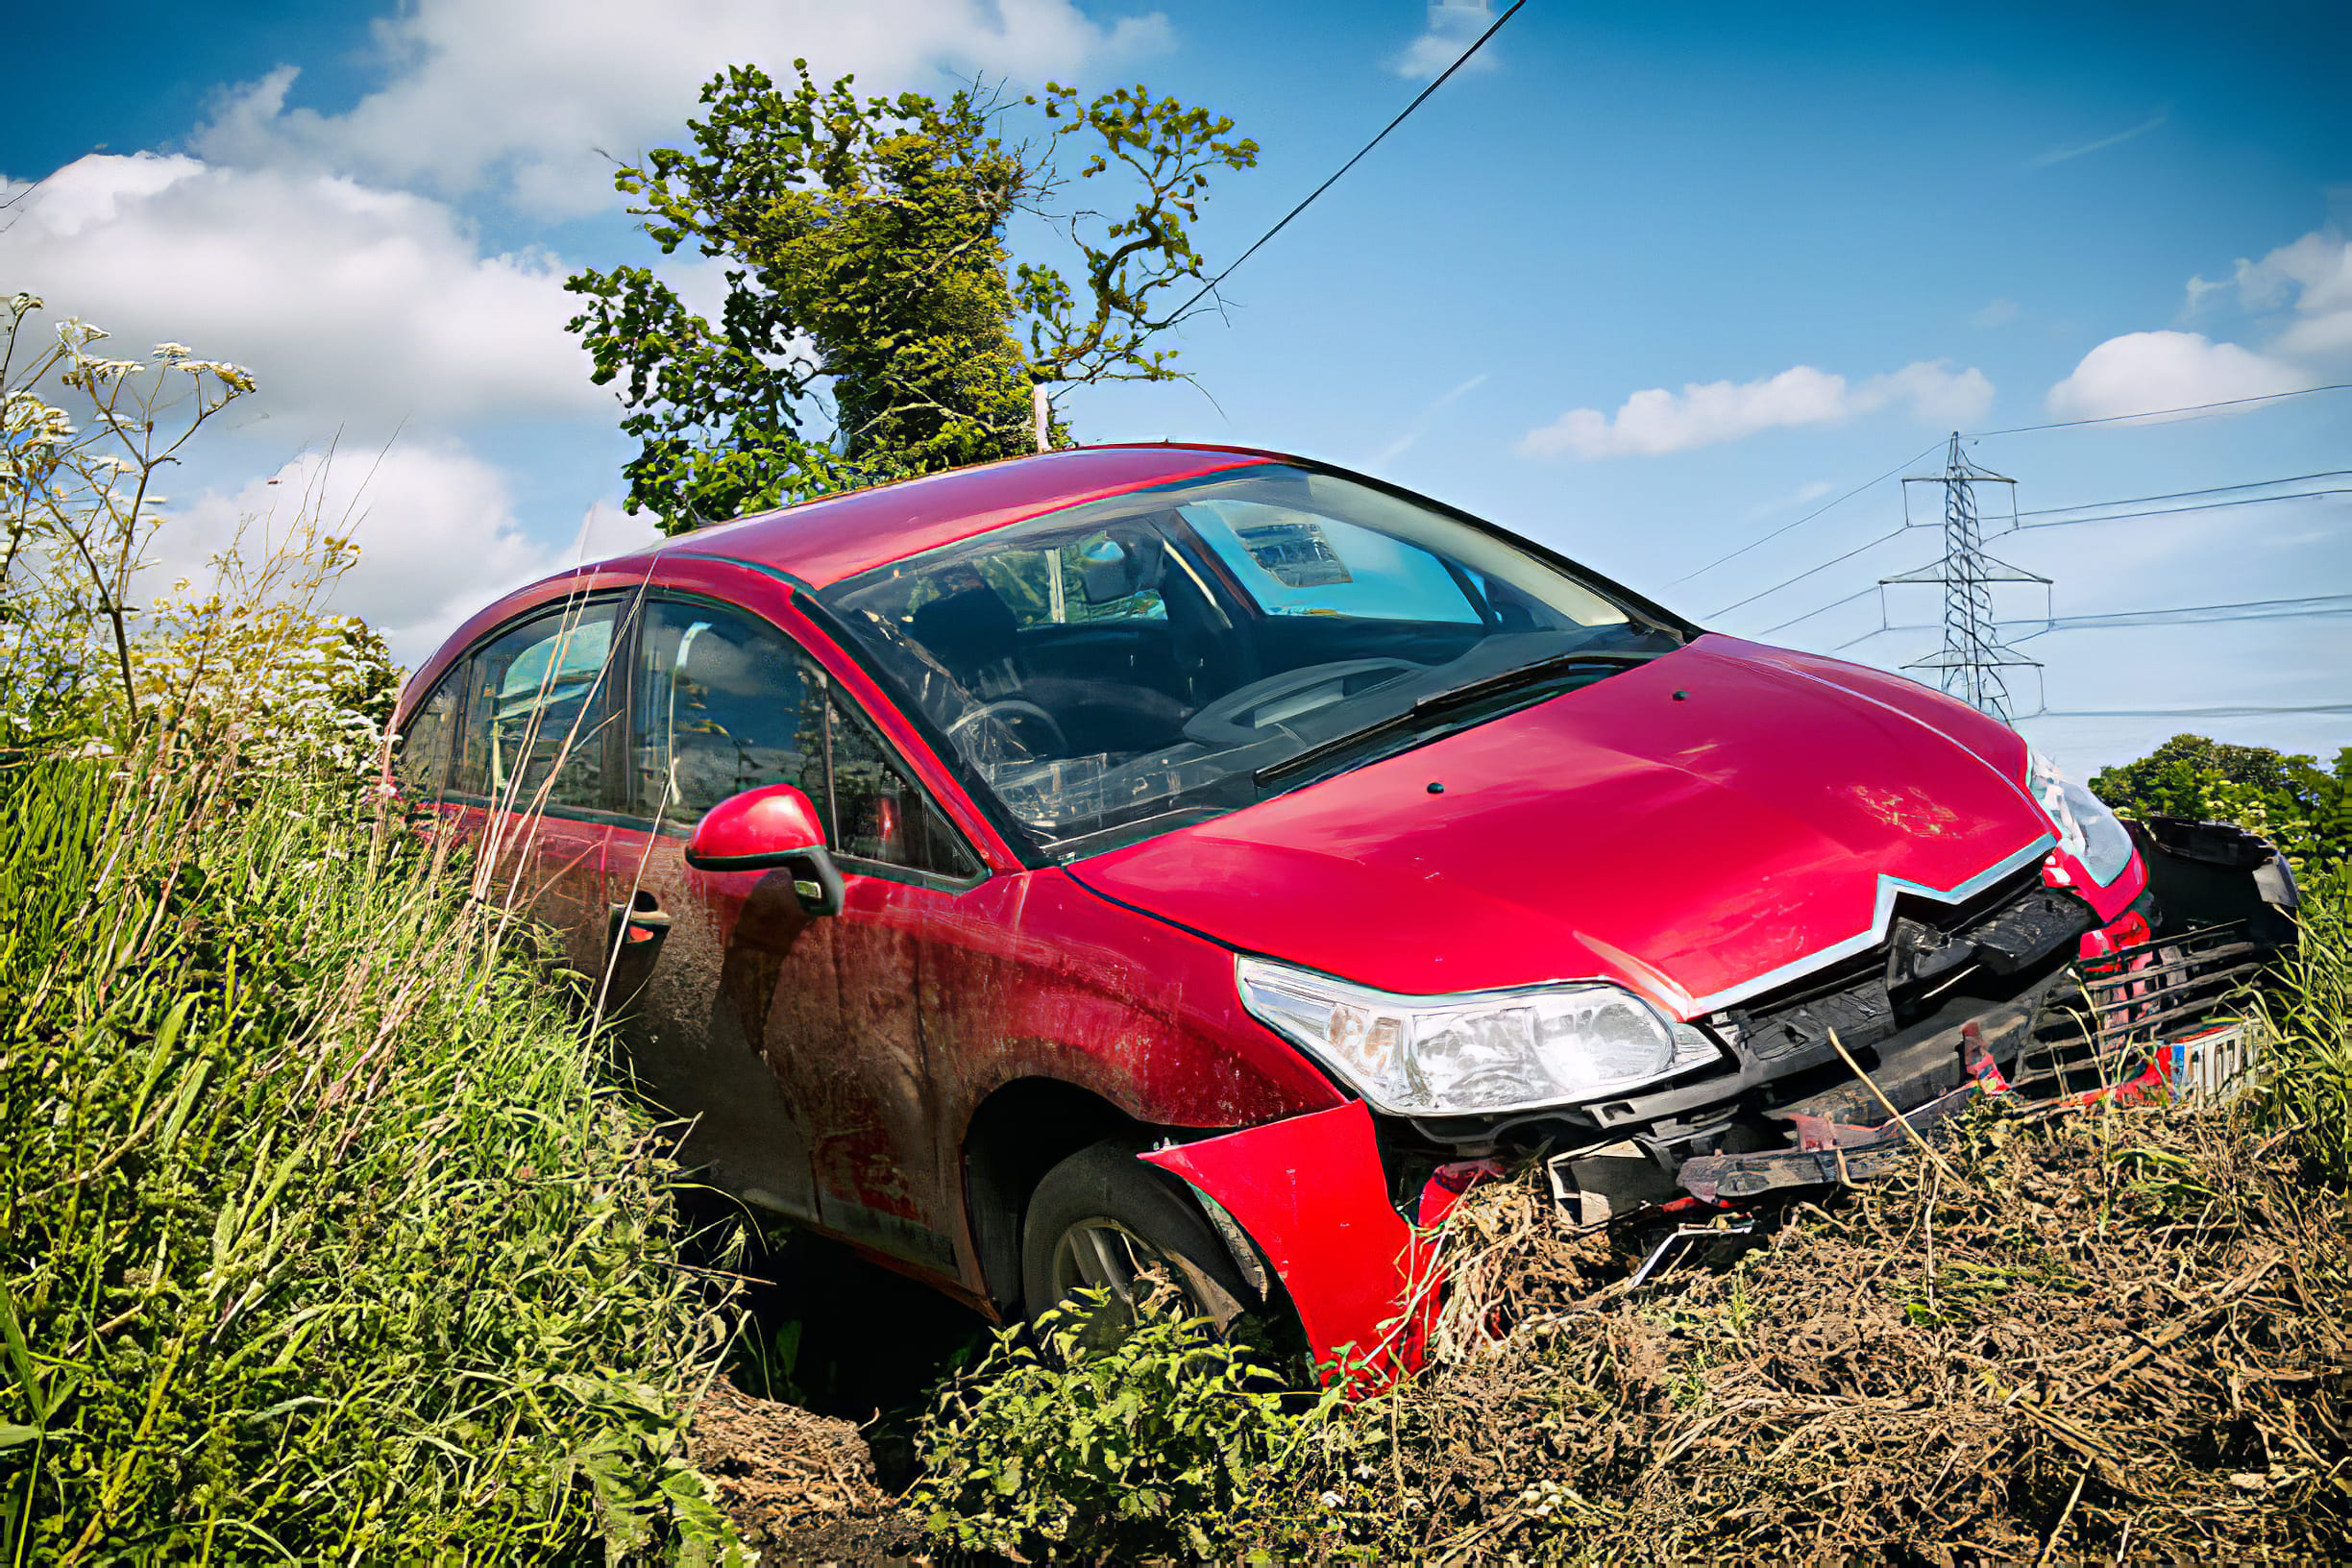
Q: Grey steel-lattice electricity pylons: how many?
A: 1